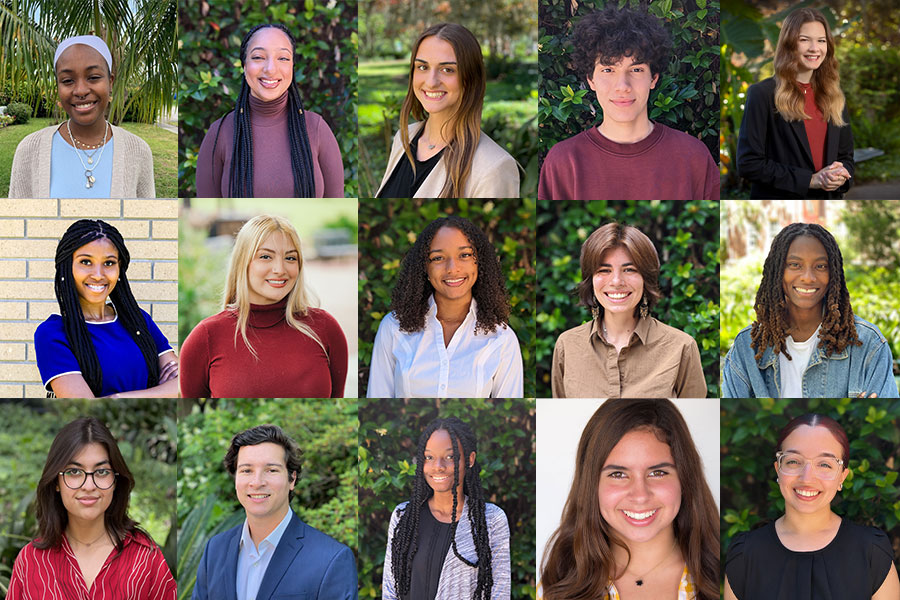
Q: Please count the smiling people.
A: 15